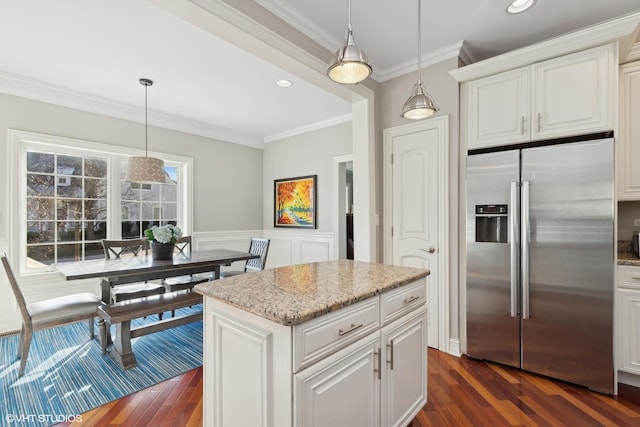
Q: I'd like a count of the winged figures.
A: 0